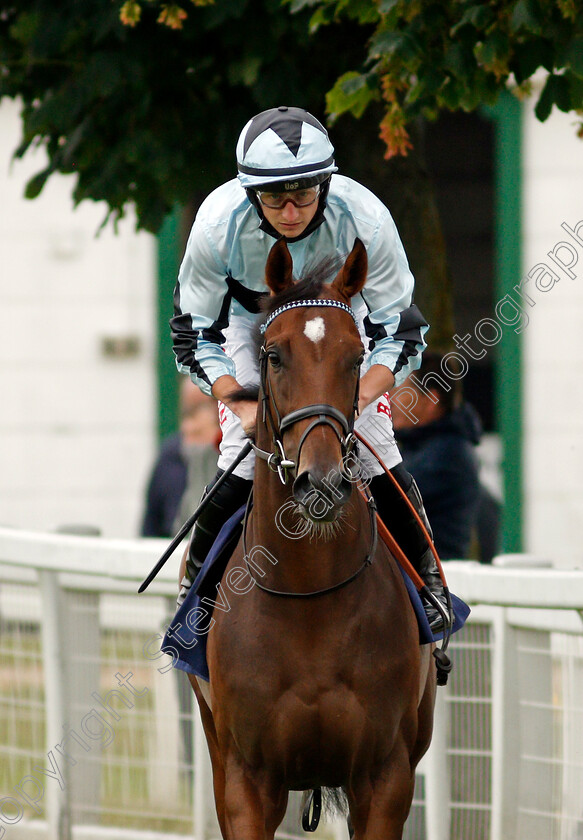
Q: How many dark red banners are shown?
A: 0